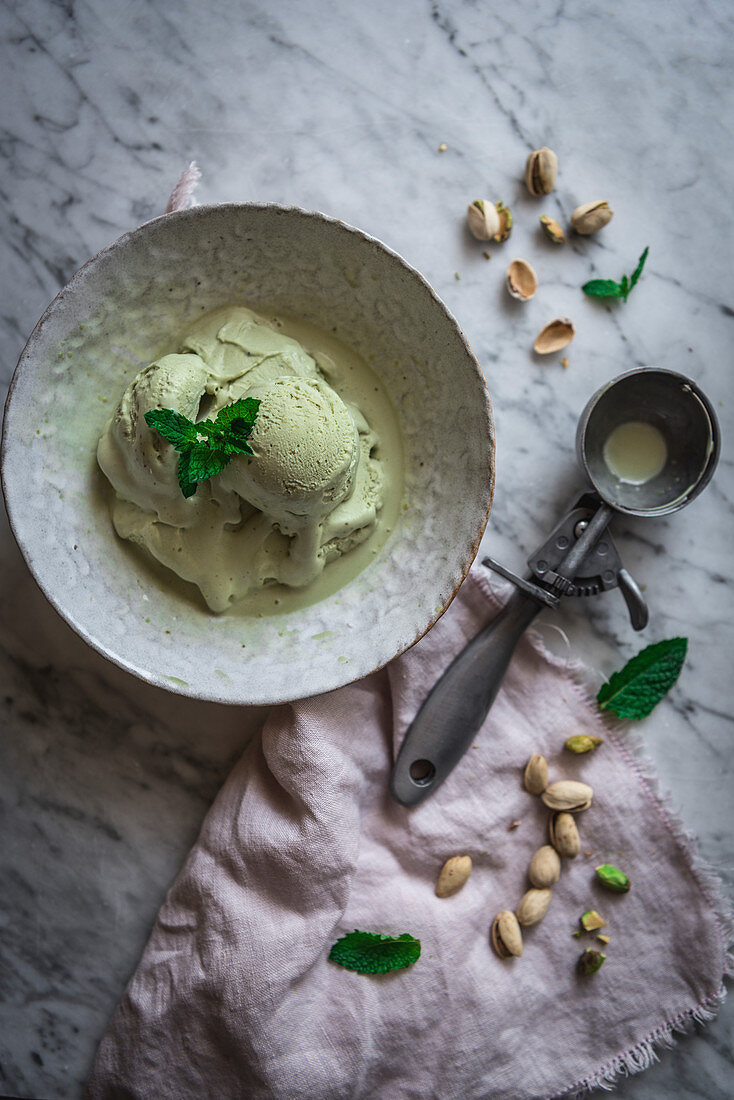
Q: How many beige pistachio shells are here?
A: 12